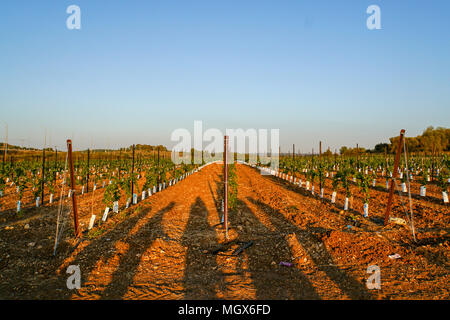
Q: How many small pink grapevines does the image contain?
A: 0